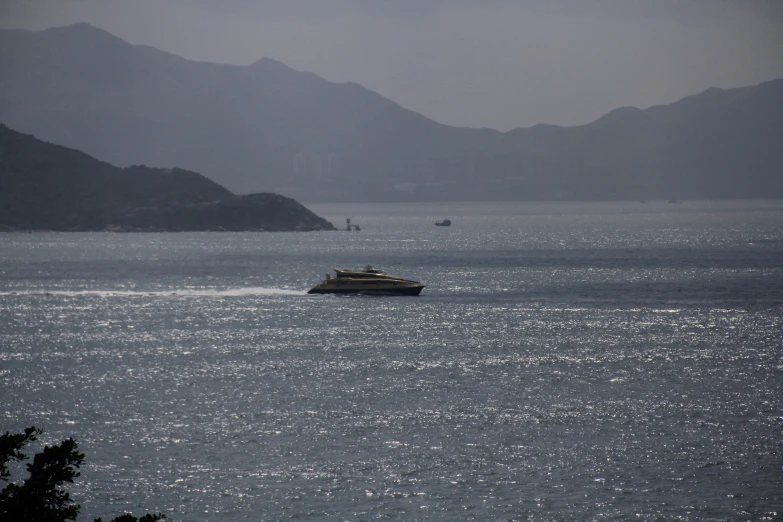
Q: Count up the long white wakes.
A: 1